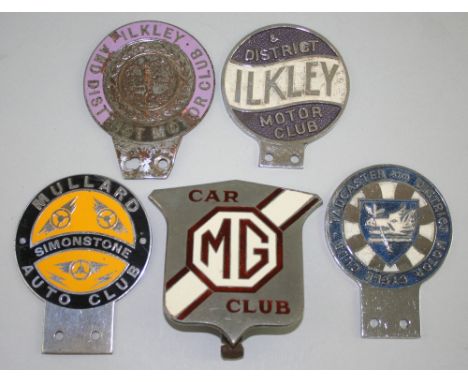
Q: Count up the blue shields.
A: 1